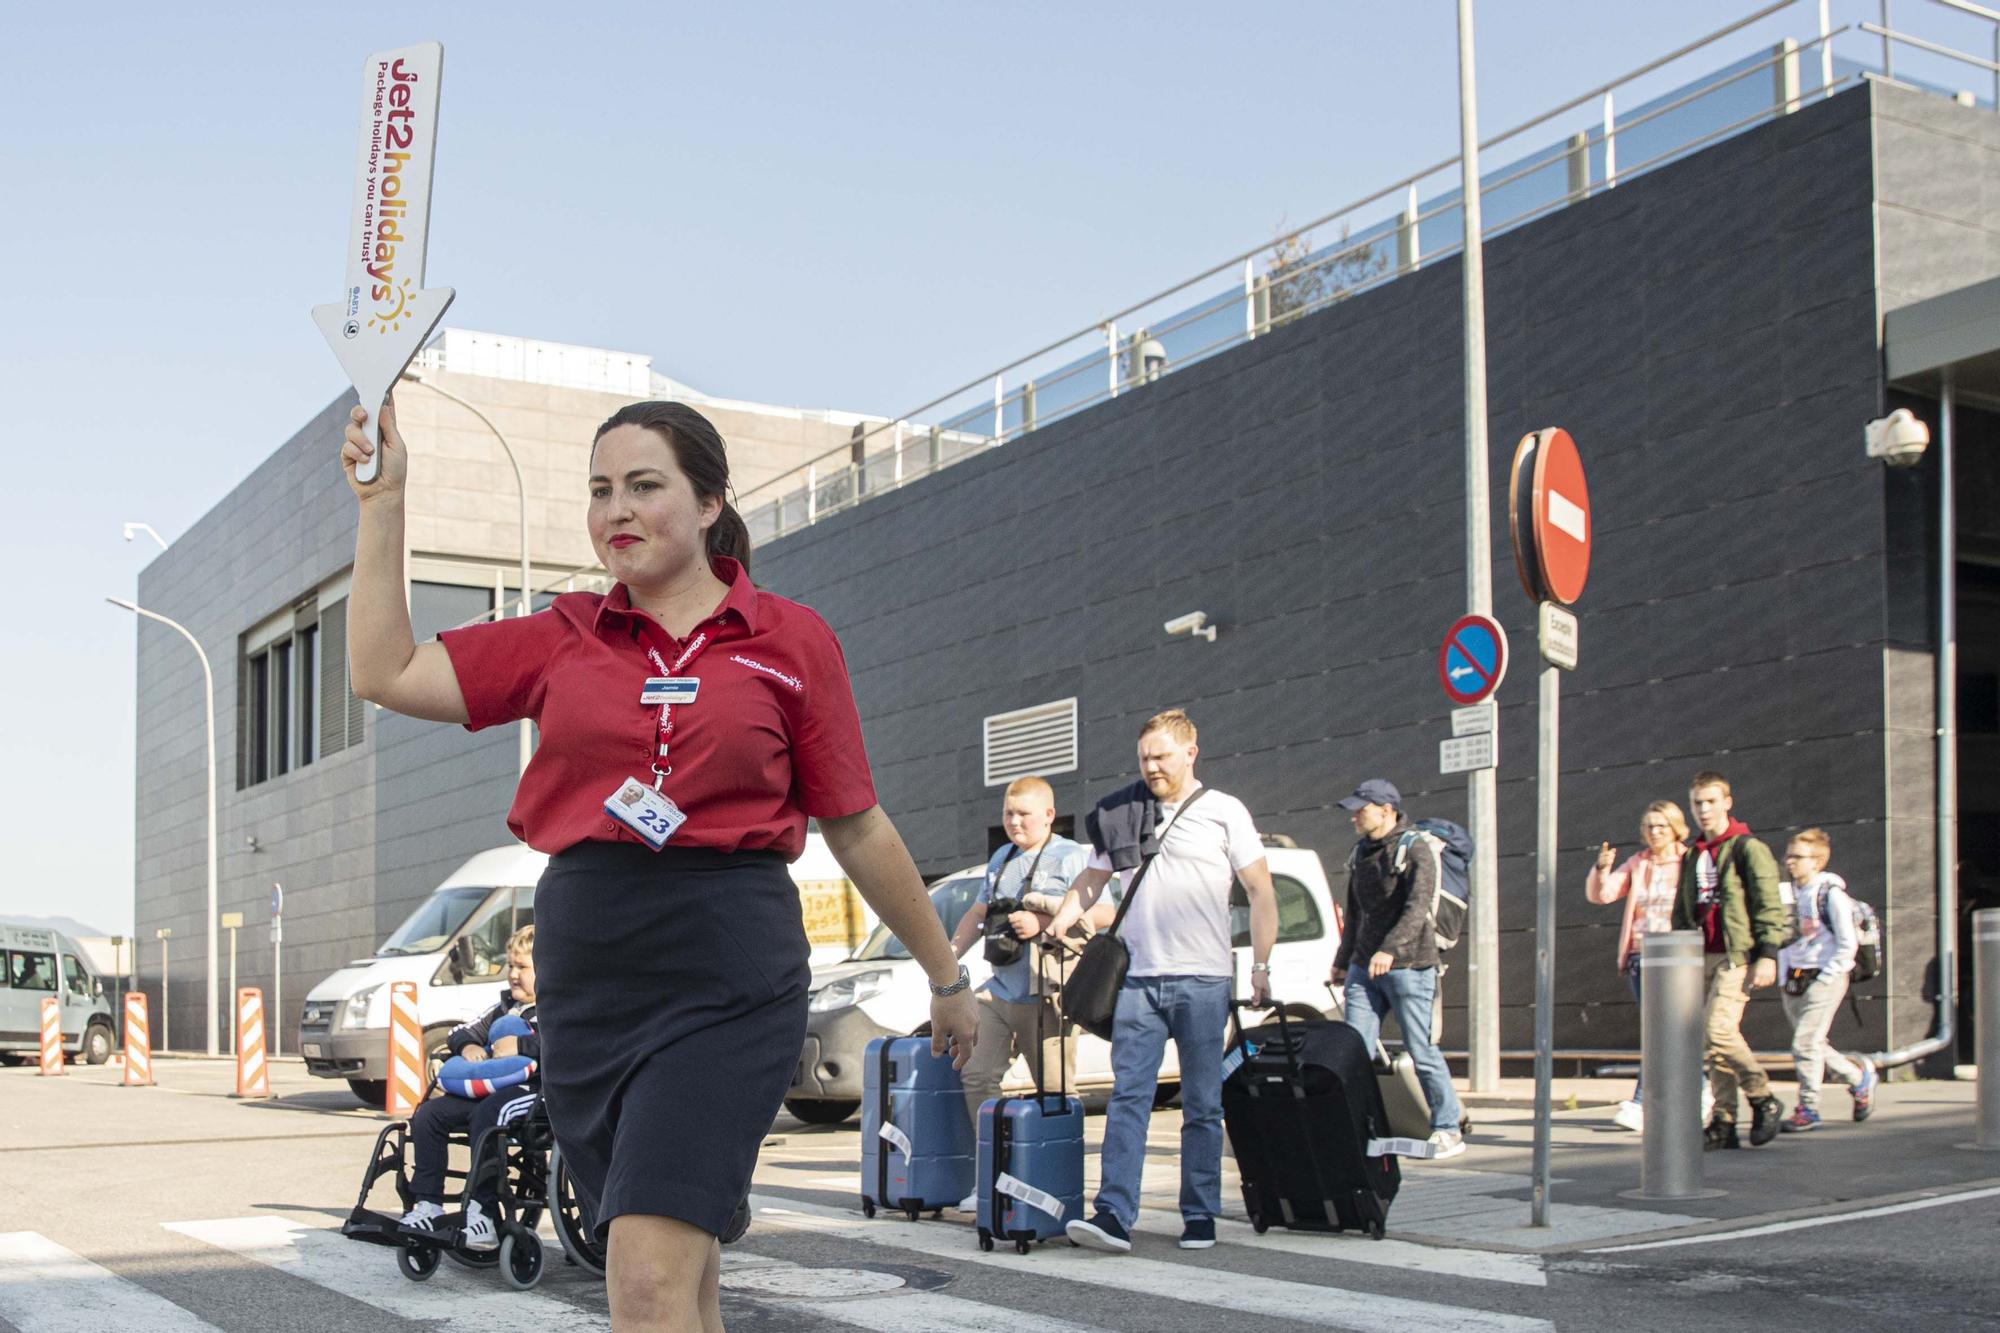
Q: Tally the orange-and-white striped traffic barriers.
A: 4